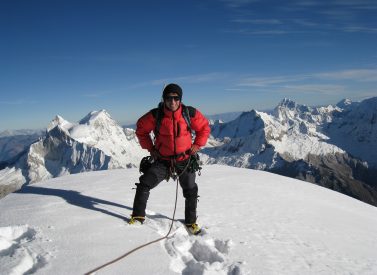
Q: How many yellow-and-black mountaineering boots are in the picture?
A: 2